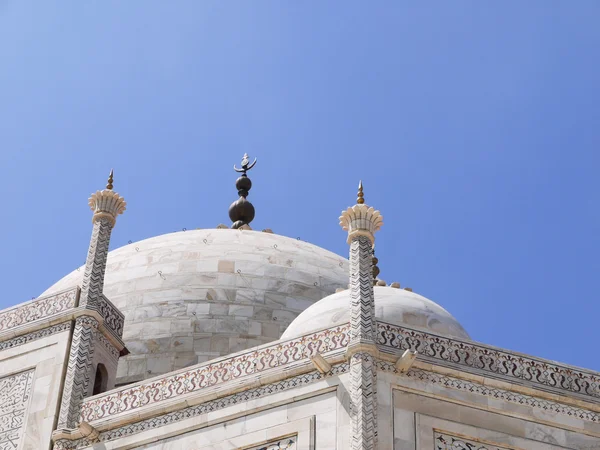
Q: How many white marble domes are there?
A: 2